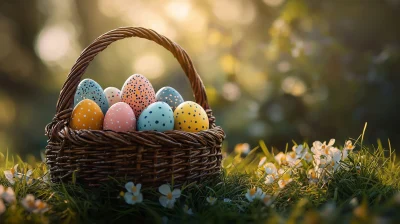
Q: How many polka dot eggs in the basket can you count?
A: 8